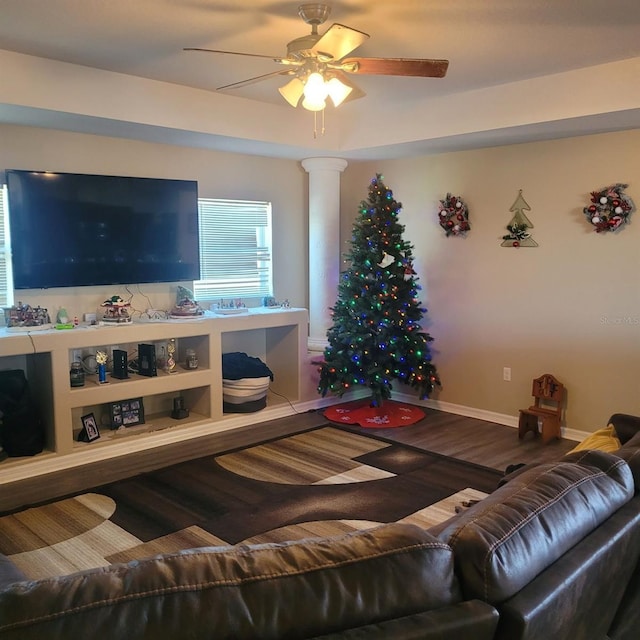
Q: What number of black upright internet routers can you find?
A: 2